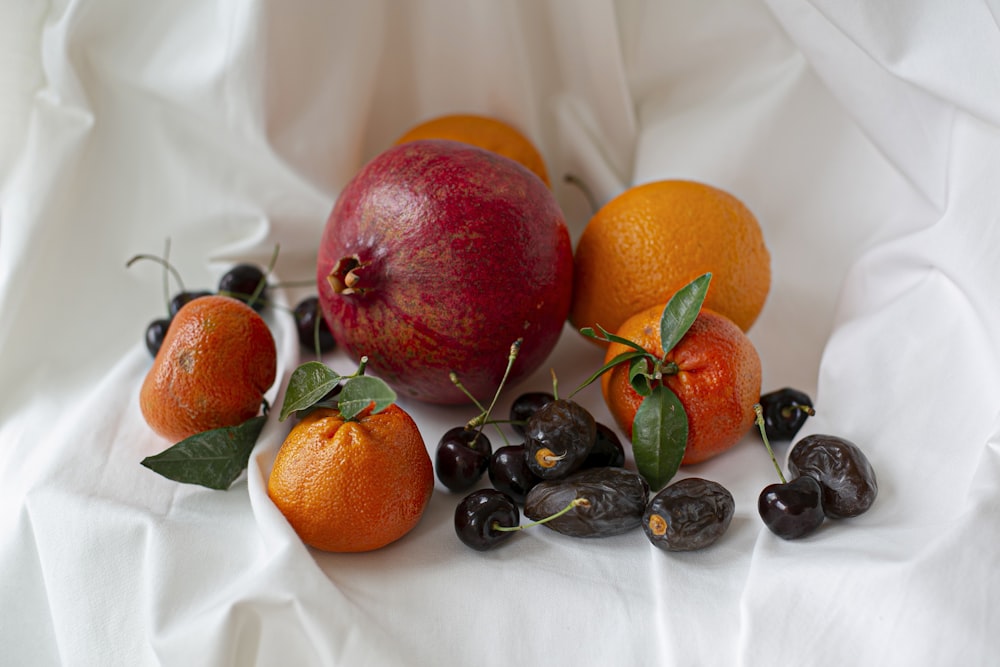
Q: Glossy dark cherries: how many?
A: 11